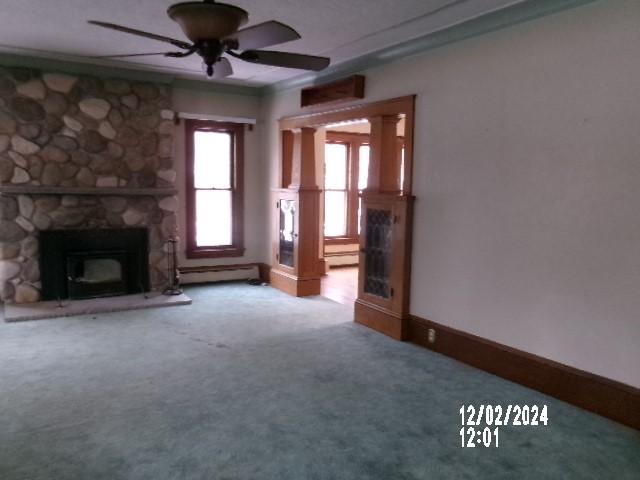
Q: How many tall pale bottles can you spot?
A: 0